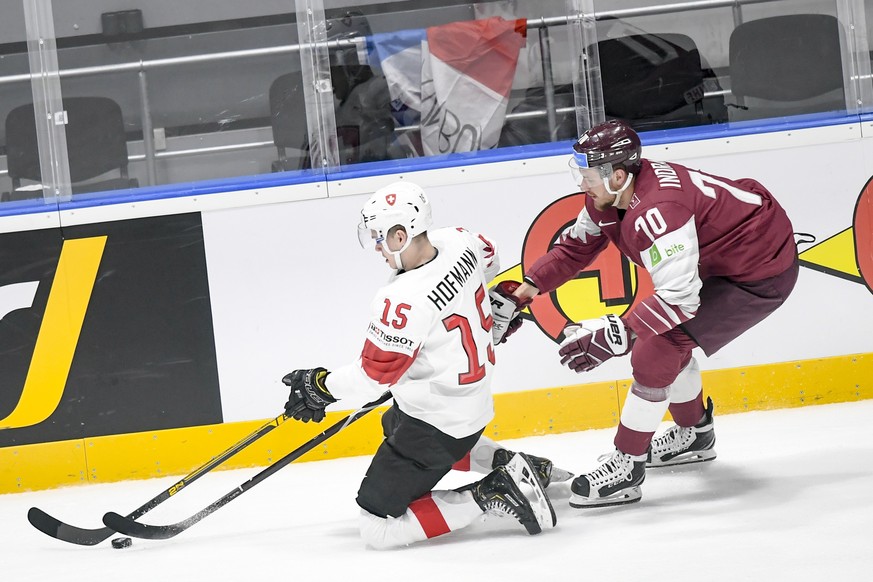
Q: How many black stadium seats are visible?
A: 4